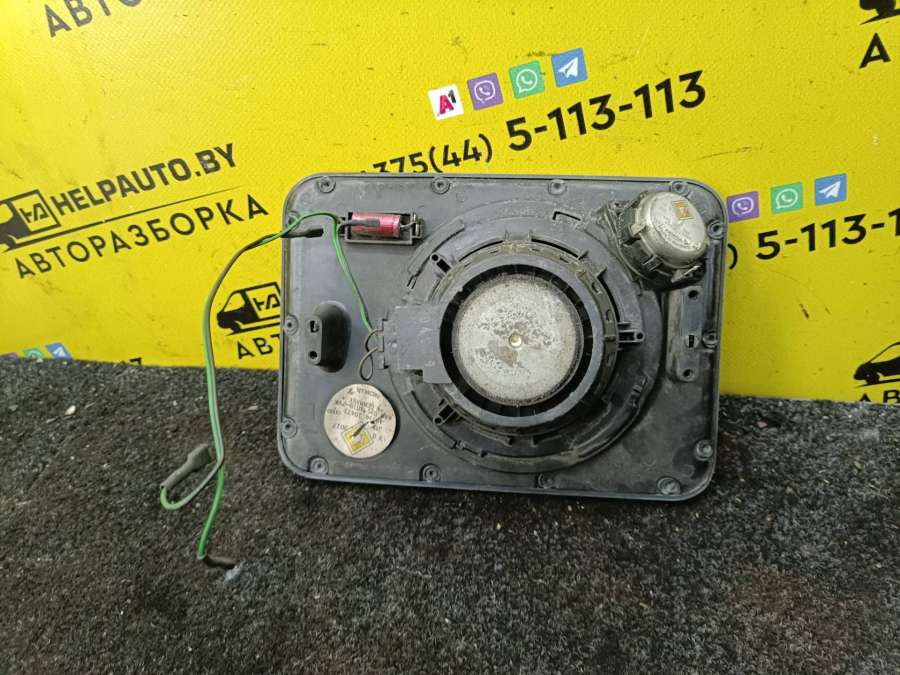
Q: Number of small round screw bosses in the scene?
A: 14